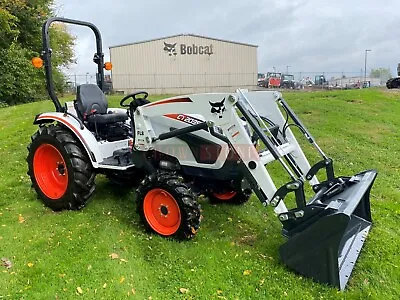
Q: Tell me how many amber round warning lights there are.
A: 2